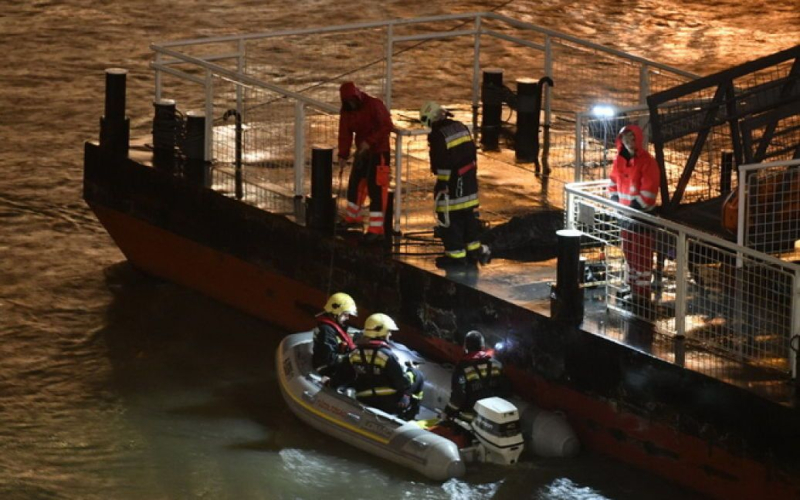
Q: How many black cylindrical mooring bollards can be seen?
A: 7